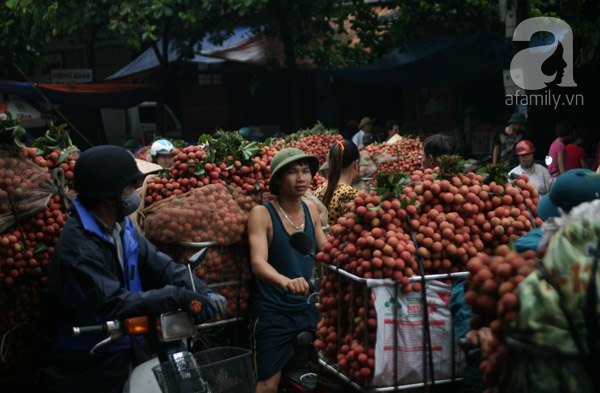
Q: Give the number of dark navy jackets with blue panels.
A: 1